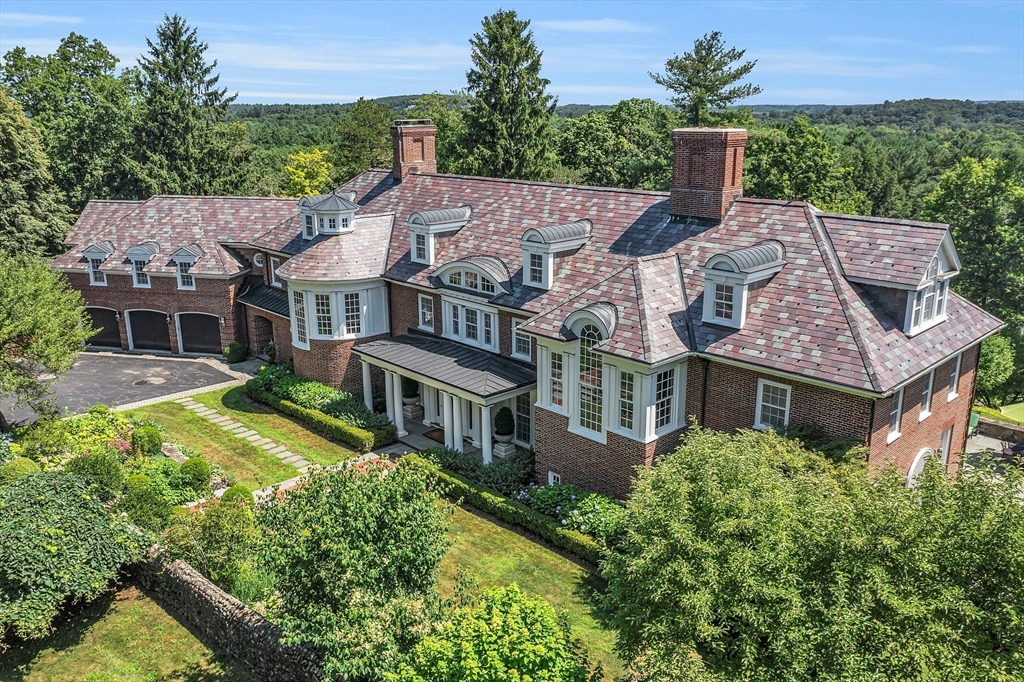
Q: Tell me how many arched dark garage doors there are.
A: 3